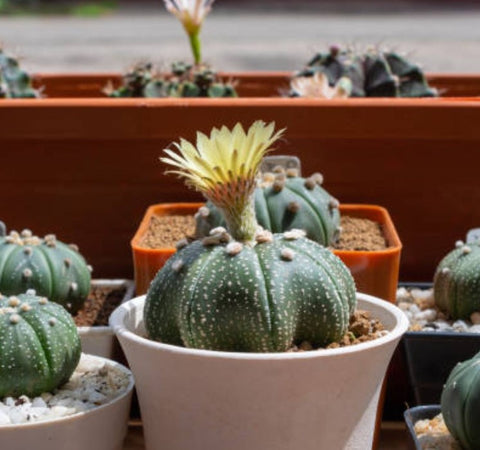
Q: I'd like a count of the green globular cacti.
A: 6